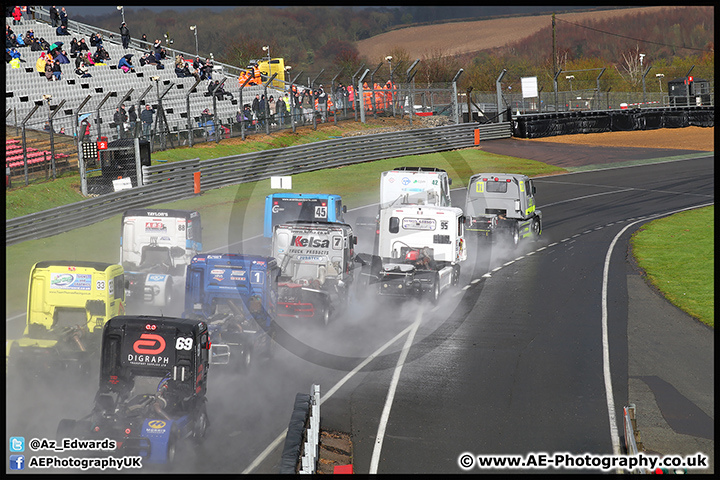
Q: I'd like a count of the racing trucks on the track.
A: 9